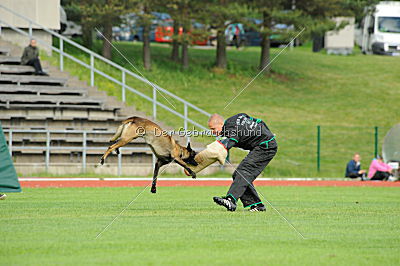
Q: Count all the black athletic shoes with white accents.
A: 2